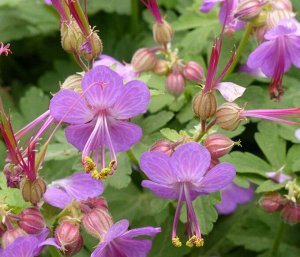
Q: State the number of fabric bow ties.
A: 0